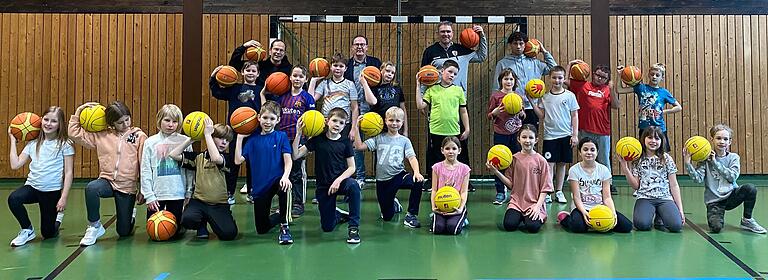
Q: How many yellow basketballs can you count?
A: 11